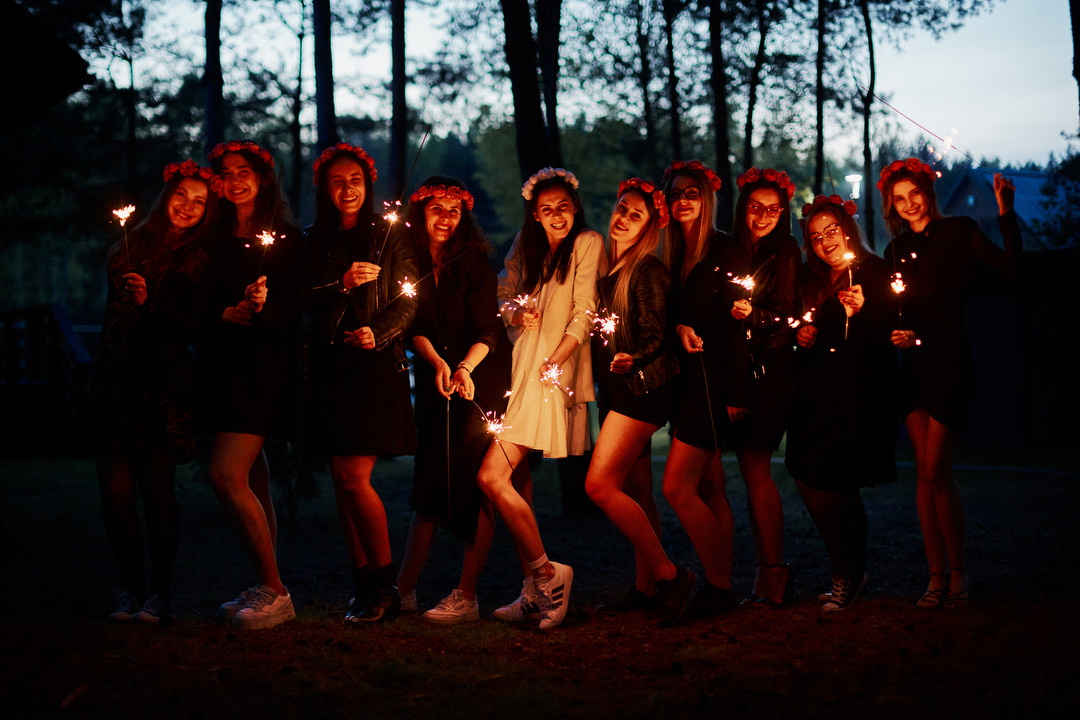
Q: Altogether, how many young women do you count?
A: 10